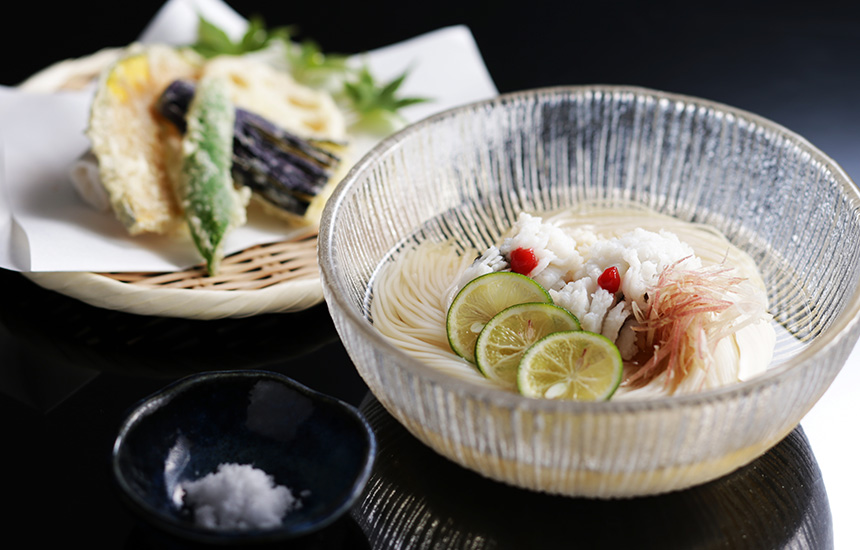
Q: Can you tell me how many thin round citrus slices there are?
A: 3